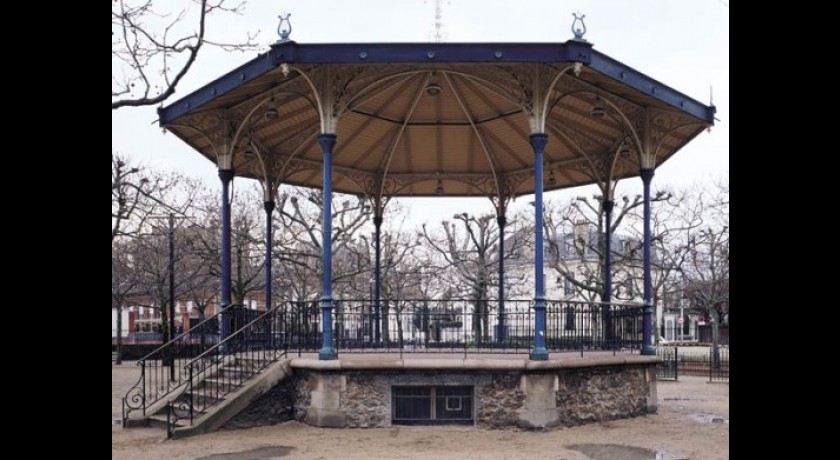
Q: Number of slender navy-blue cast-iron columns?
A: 8